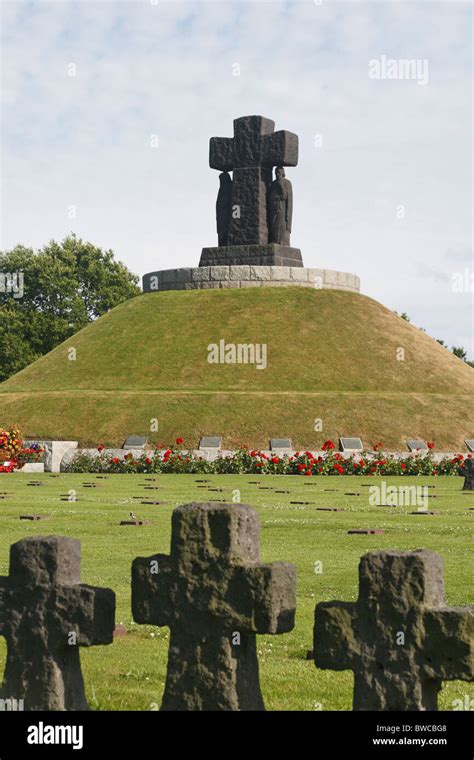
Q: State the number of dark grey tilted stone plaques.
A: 6